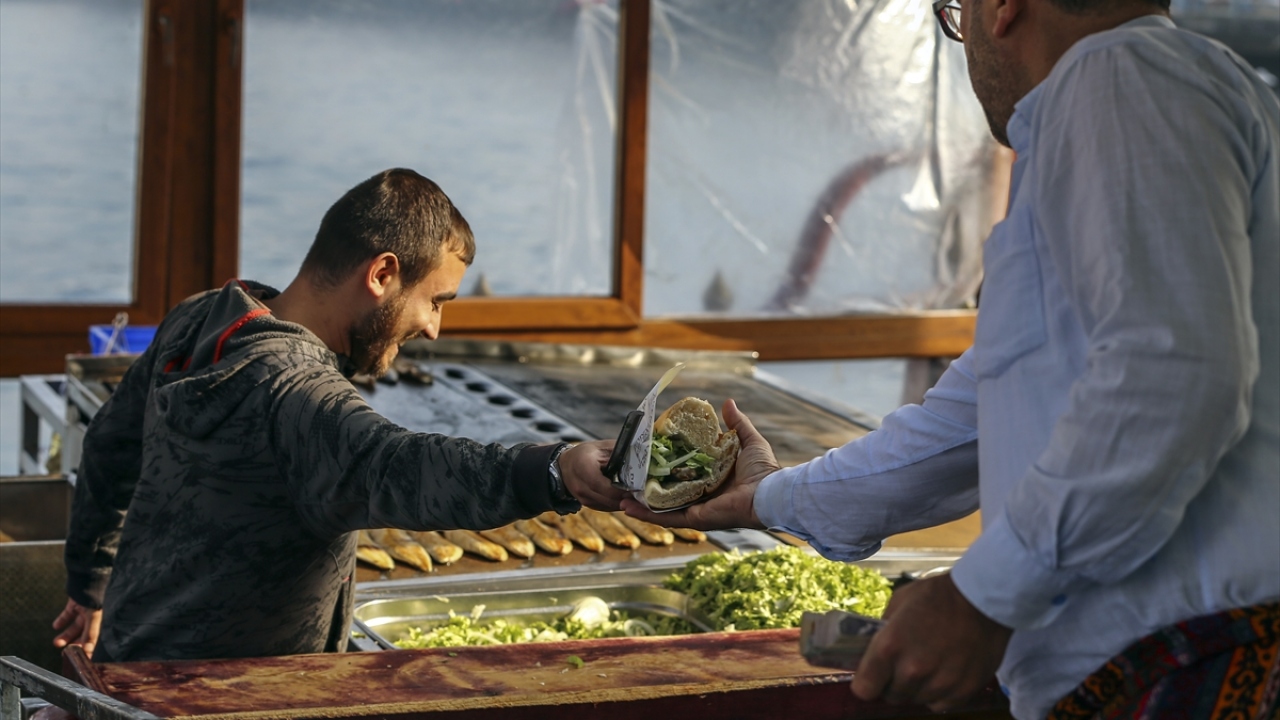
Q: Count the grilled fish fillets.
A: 10